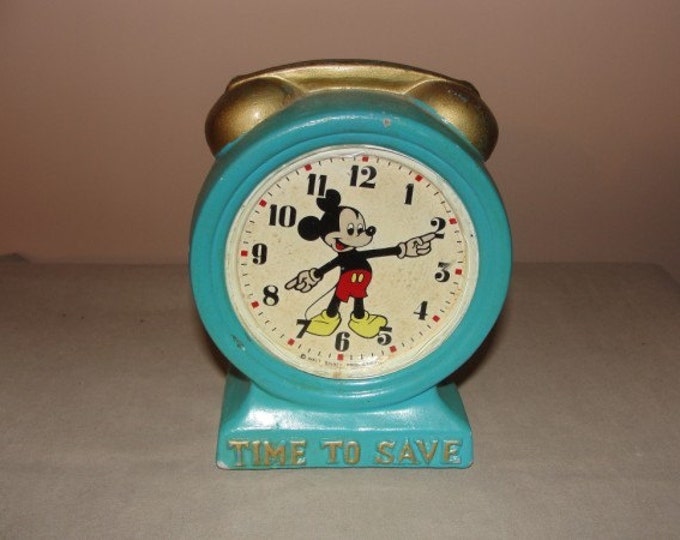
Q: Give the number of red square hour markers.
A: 12